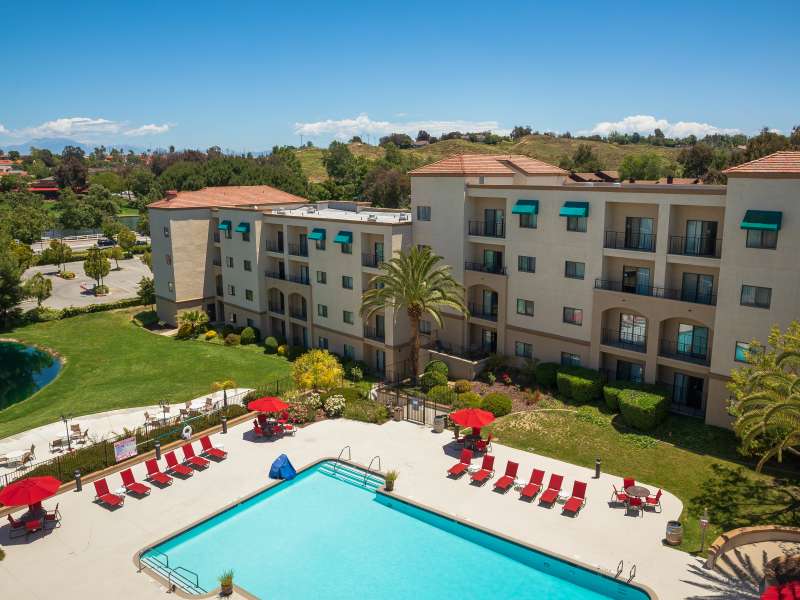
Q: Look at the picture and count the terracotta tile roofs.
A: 3